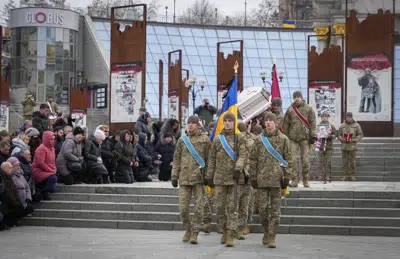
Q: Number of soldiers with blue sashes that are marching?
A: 3